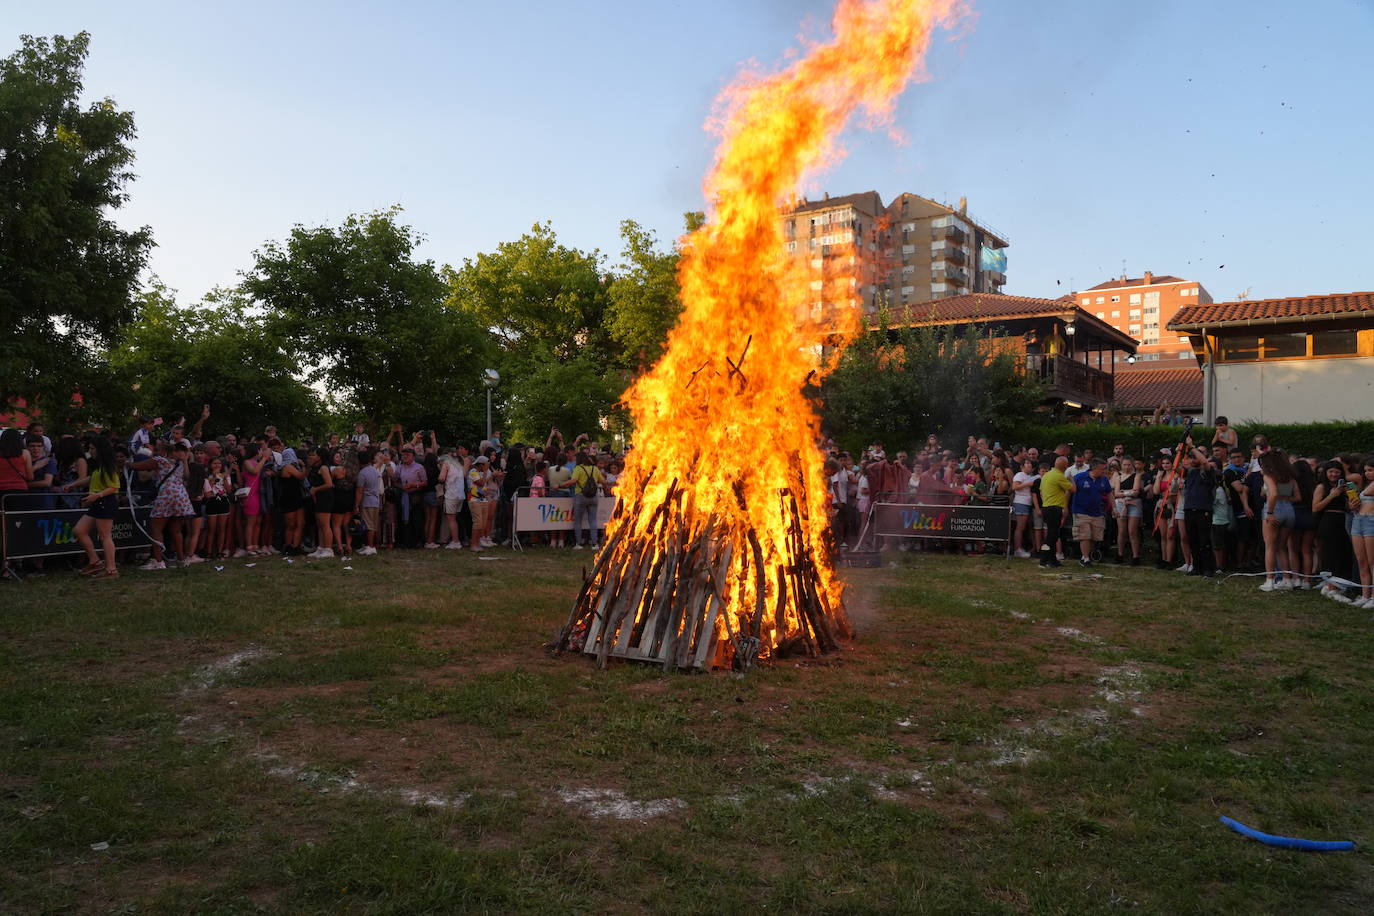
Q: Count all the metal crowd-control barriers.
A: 3